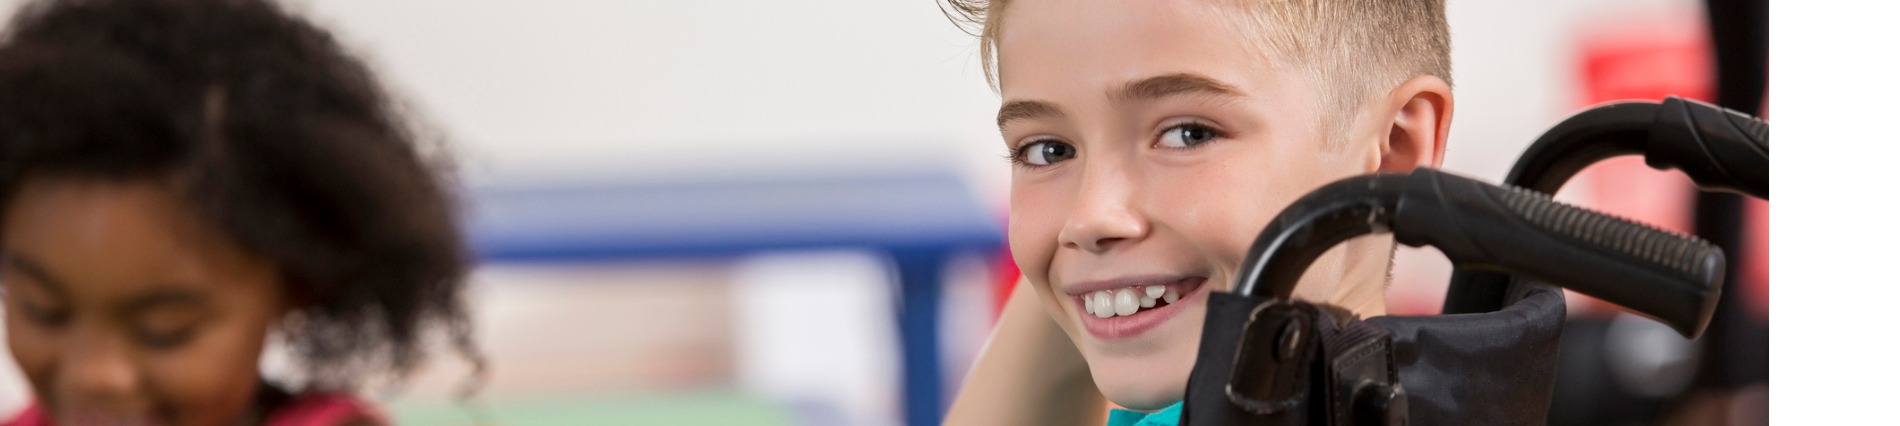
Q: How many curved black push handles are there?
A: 2